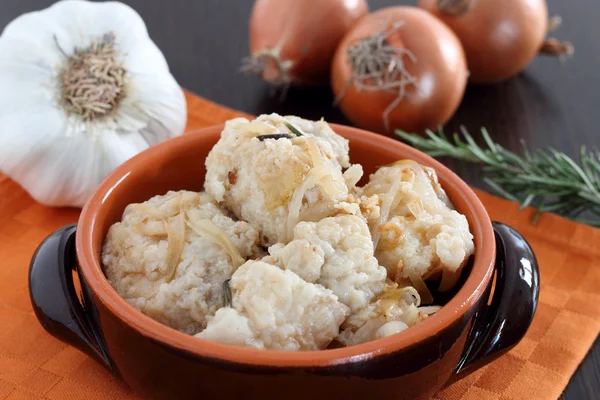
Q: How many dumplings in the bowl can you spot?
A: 5